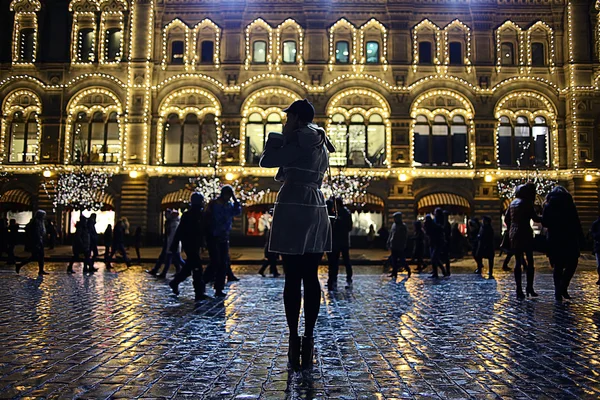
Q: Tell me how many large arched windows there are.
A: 7